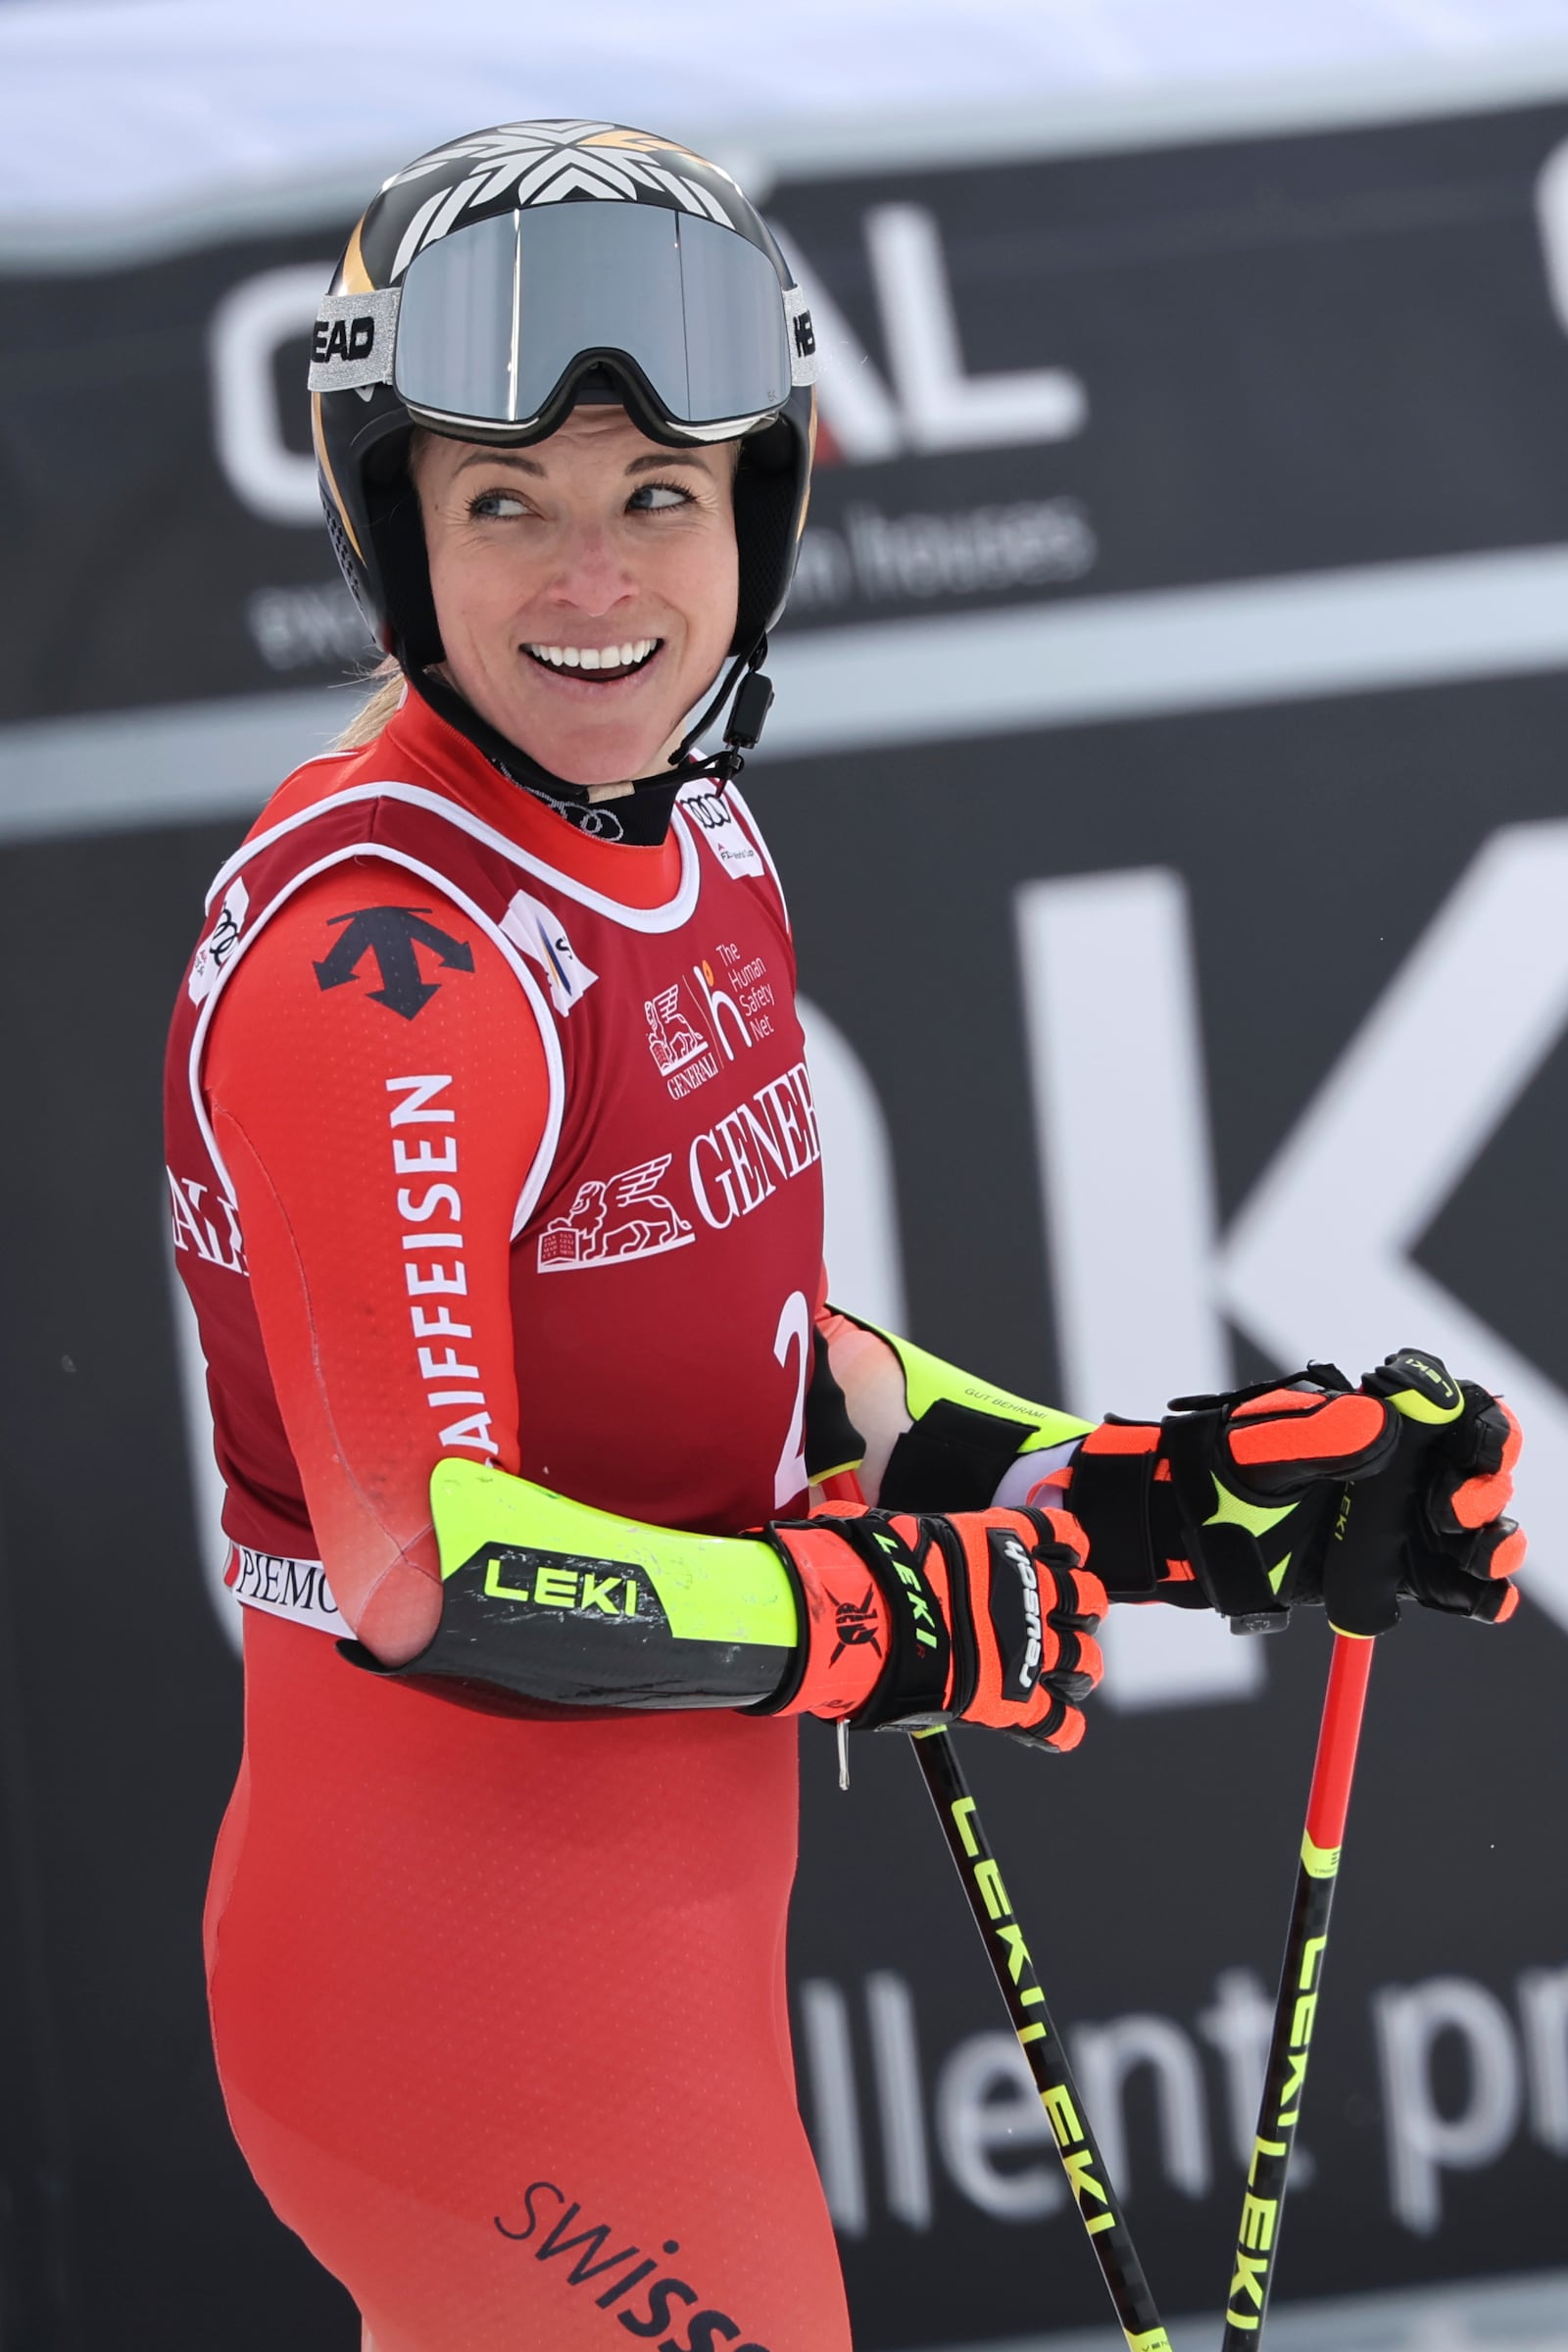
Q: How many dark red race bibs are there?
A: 1